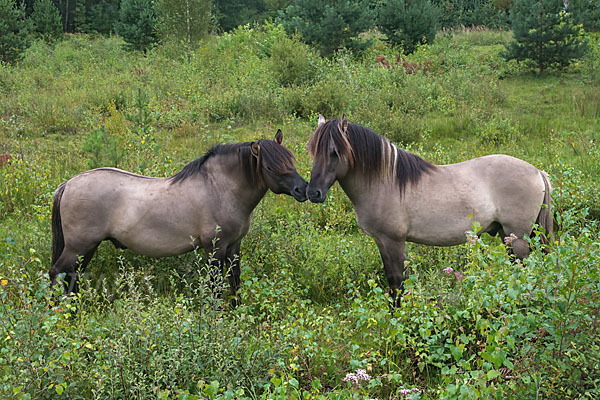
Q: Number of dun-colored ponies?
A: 2